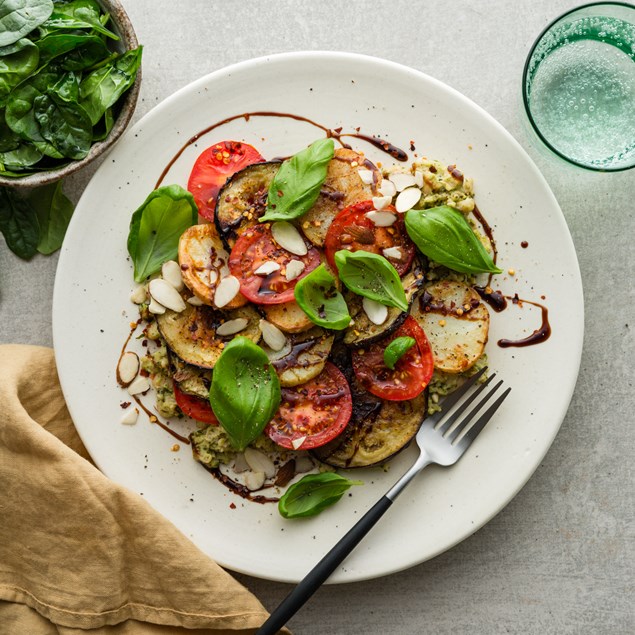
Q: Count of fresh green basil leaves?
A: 8